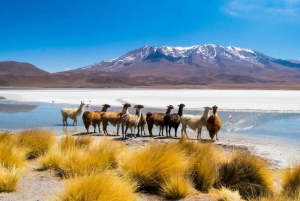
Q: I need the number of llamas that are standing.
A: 9